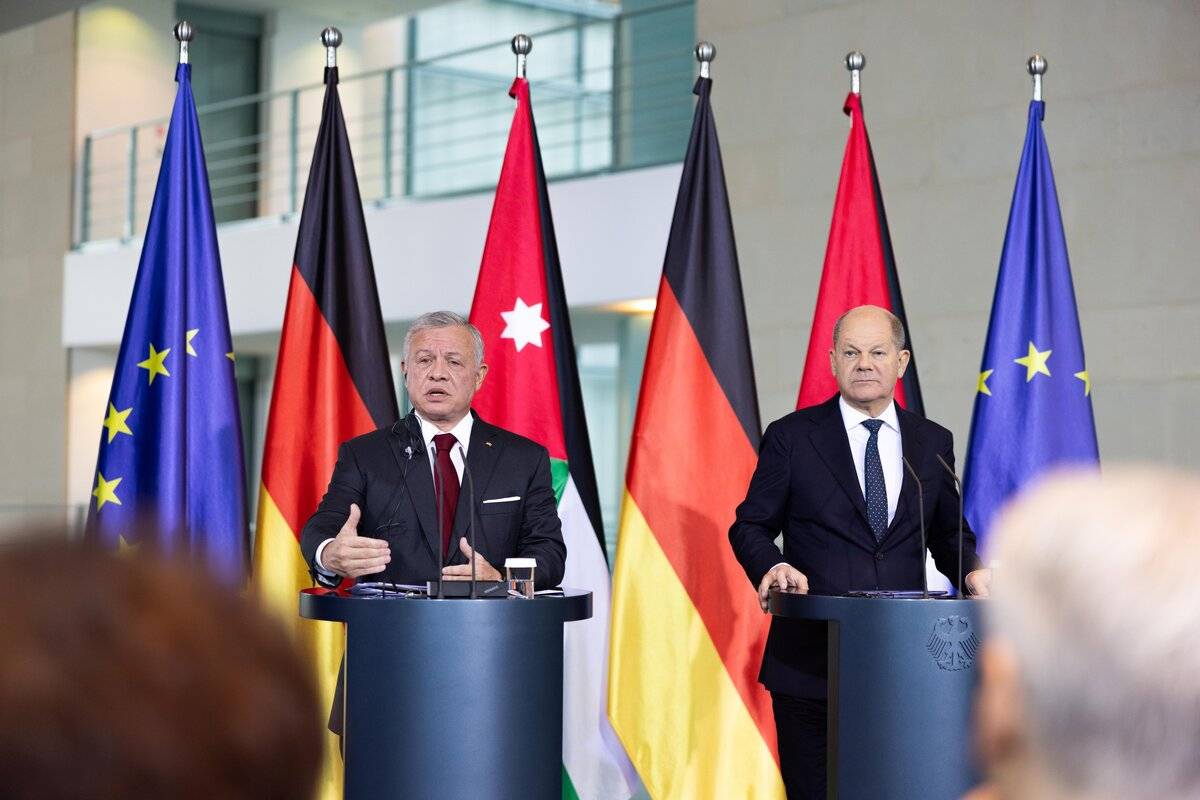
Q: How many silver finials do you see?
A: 6